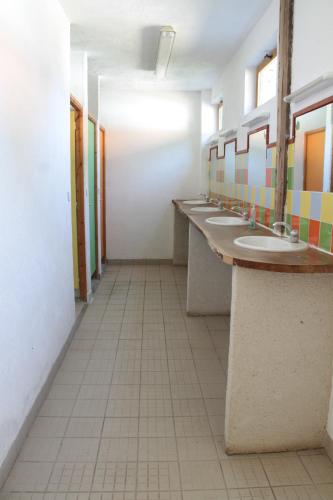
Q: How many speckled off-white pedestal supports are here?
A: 3